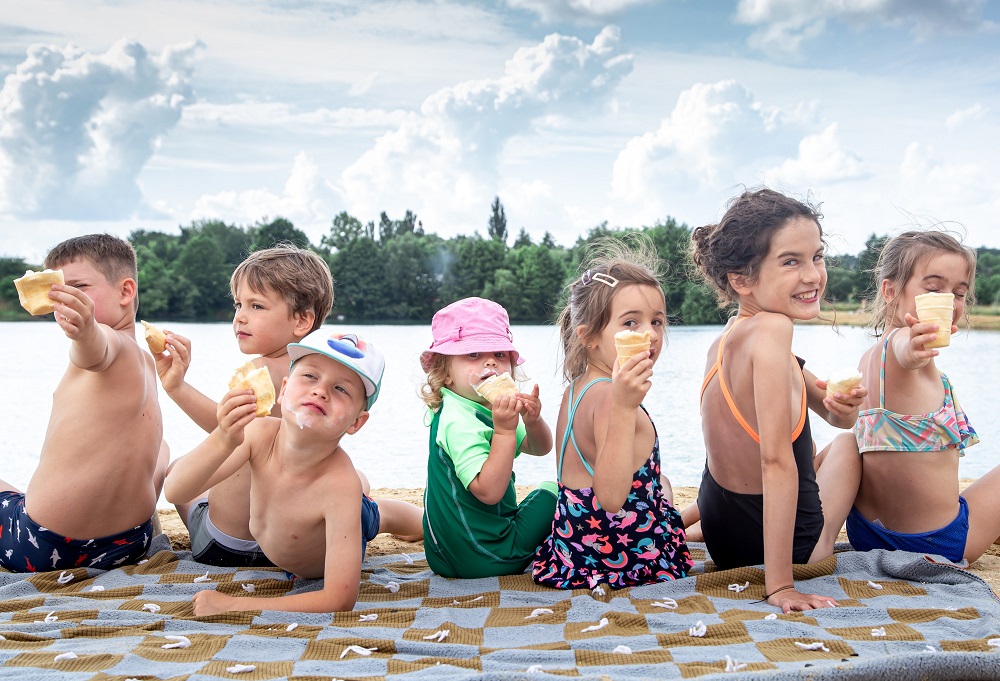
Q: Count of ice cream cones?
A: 7